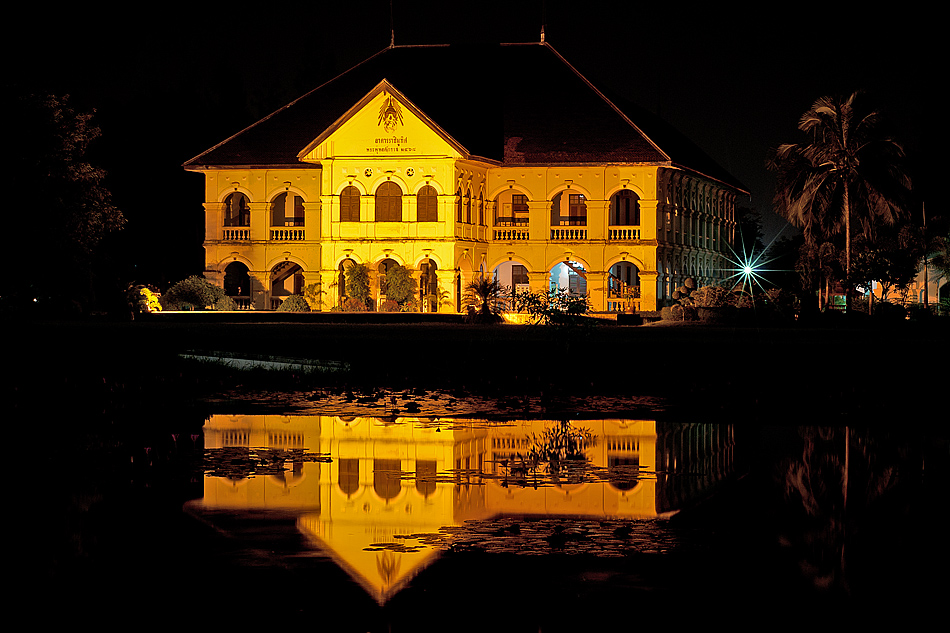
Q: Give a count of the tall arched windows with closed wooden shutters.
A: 3